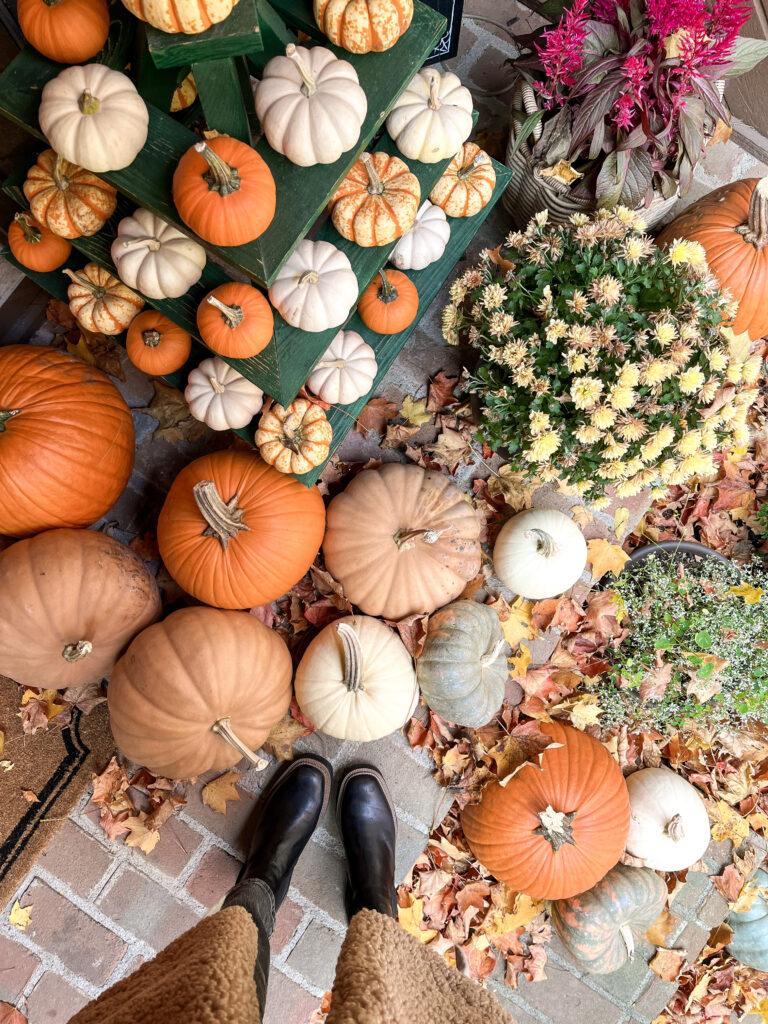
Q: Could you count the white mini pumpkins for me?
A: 8